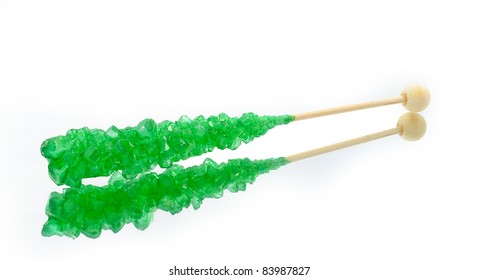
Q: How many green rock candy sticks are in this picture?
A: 2